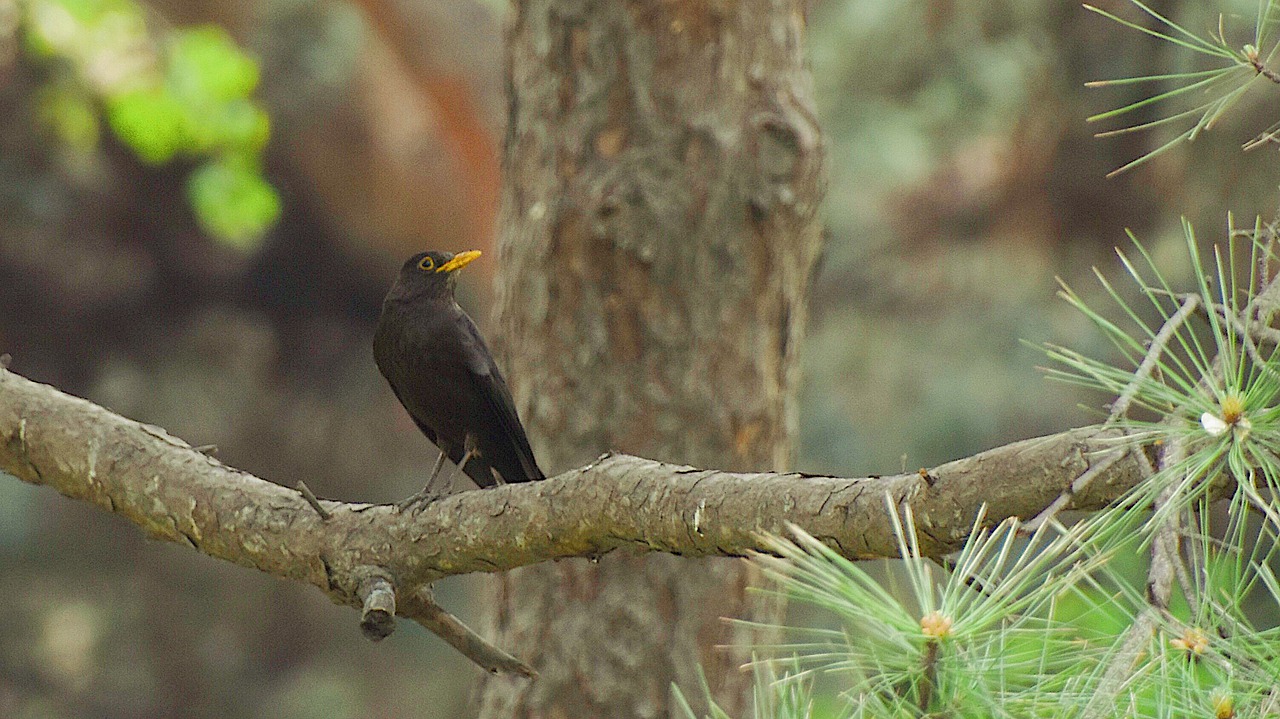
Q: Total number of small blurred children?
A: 0